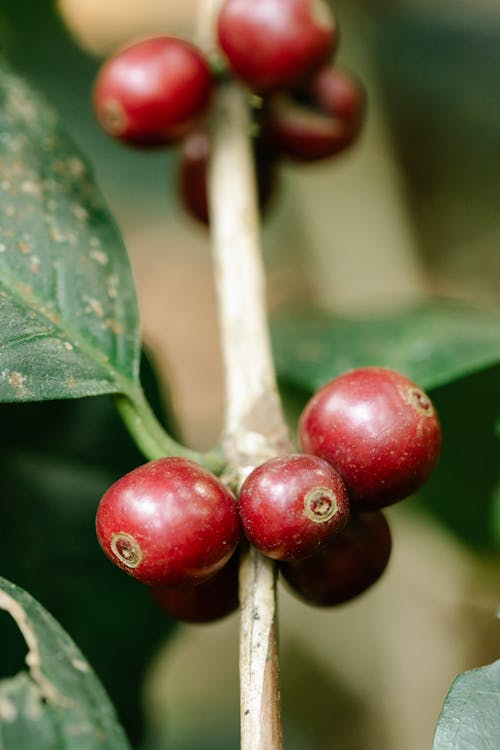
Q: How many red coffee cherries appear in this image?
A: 9